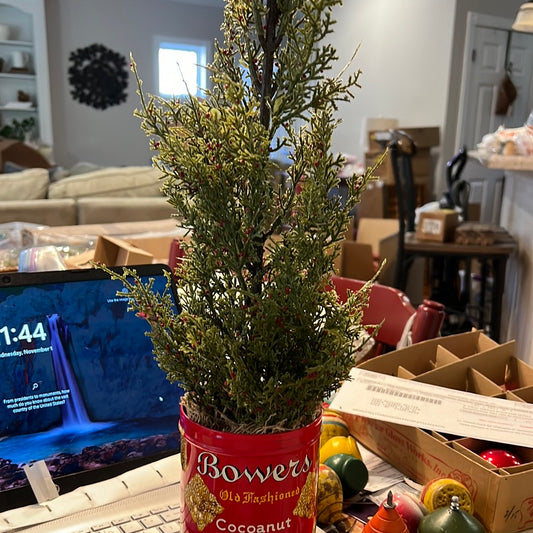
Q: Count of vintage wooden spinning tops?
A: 8